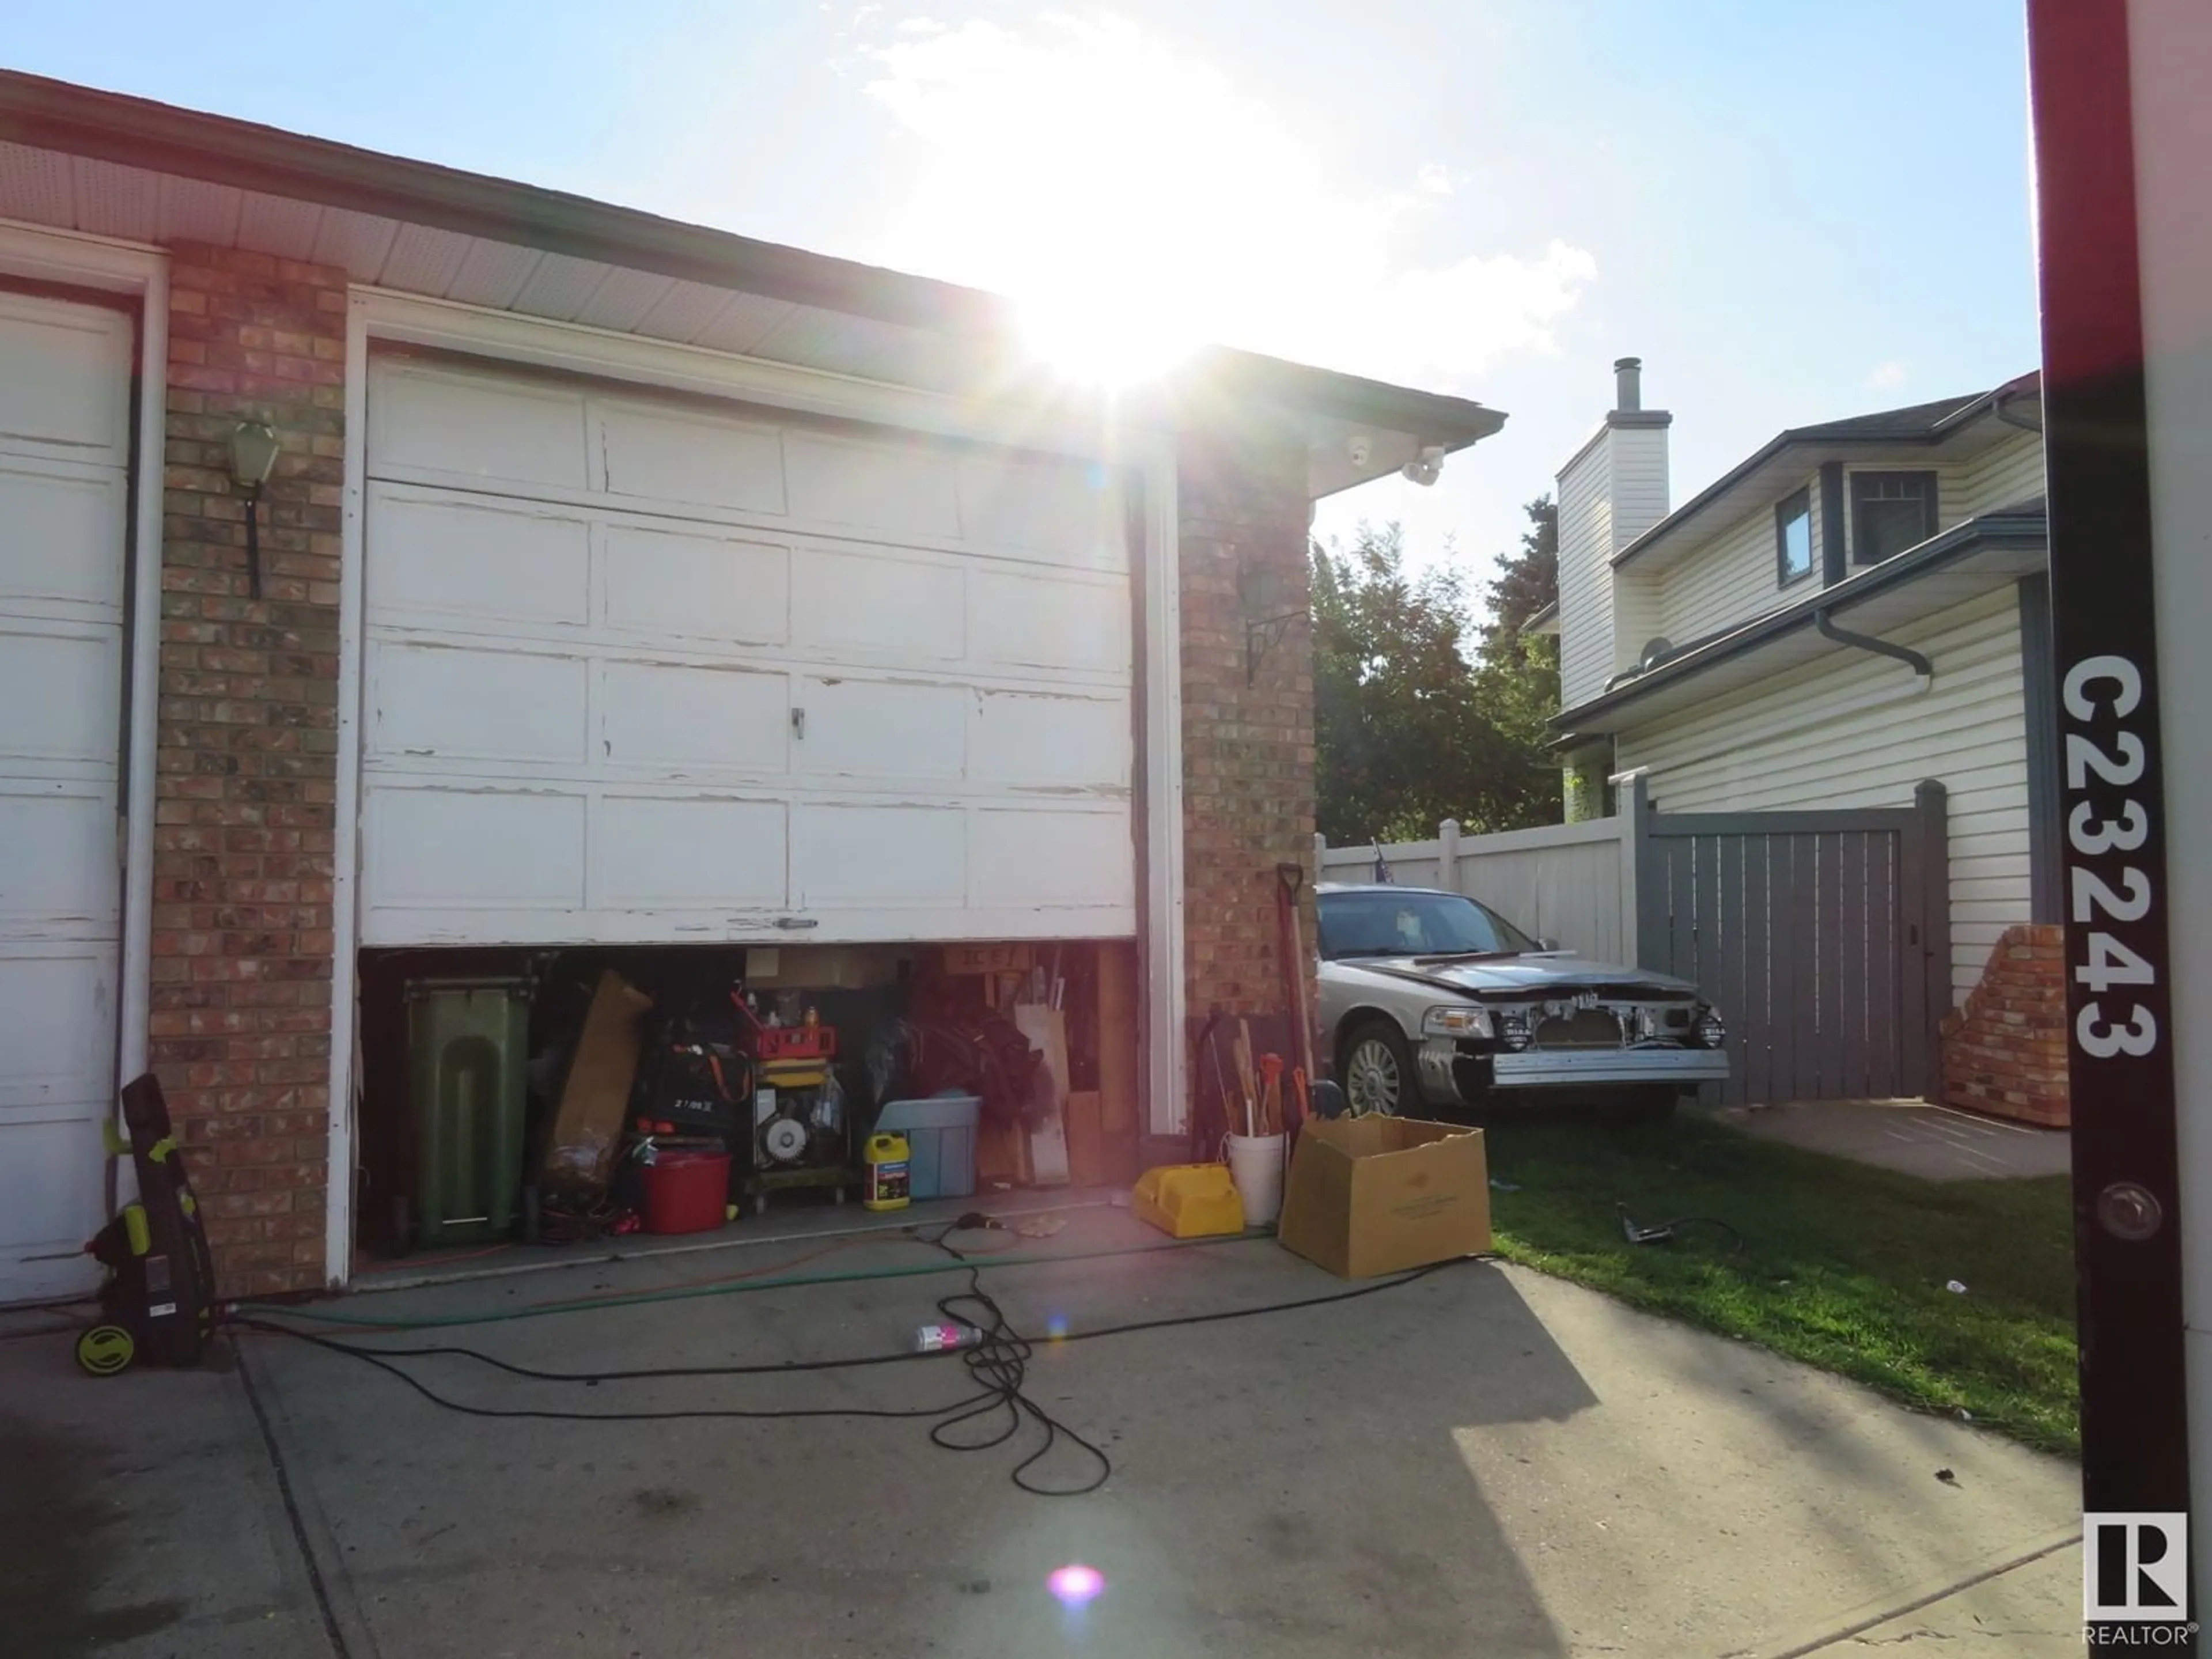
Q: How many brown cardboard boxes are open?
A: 1